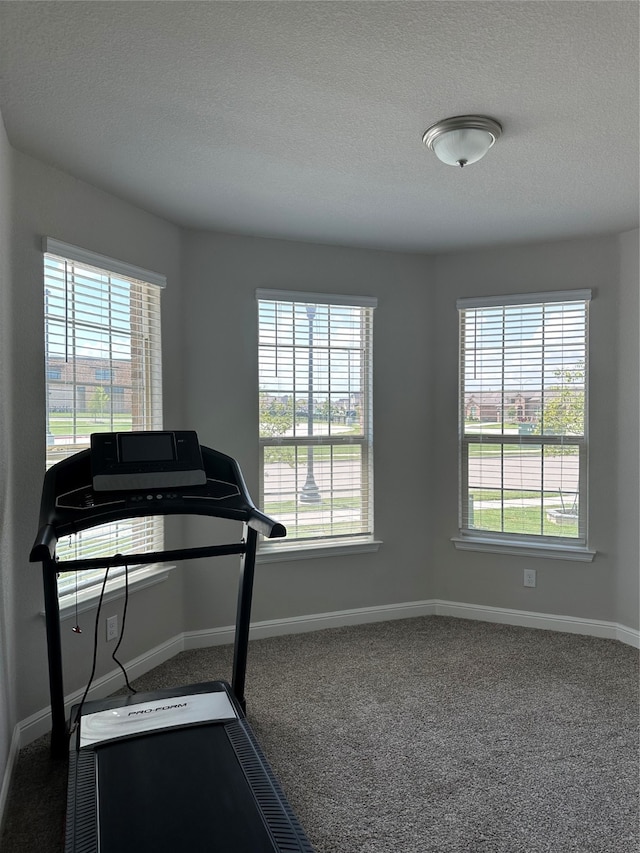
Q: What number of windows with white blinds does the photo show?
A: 3